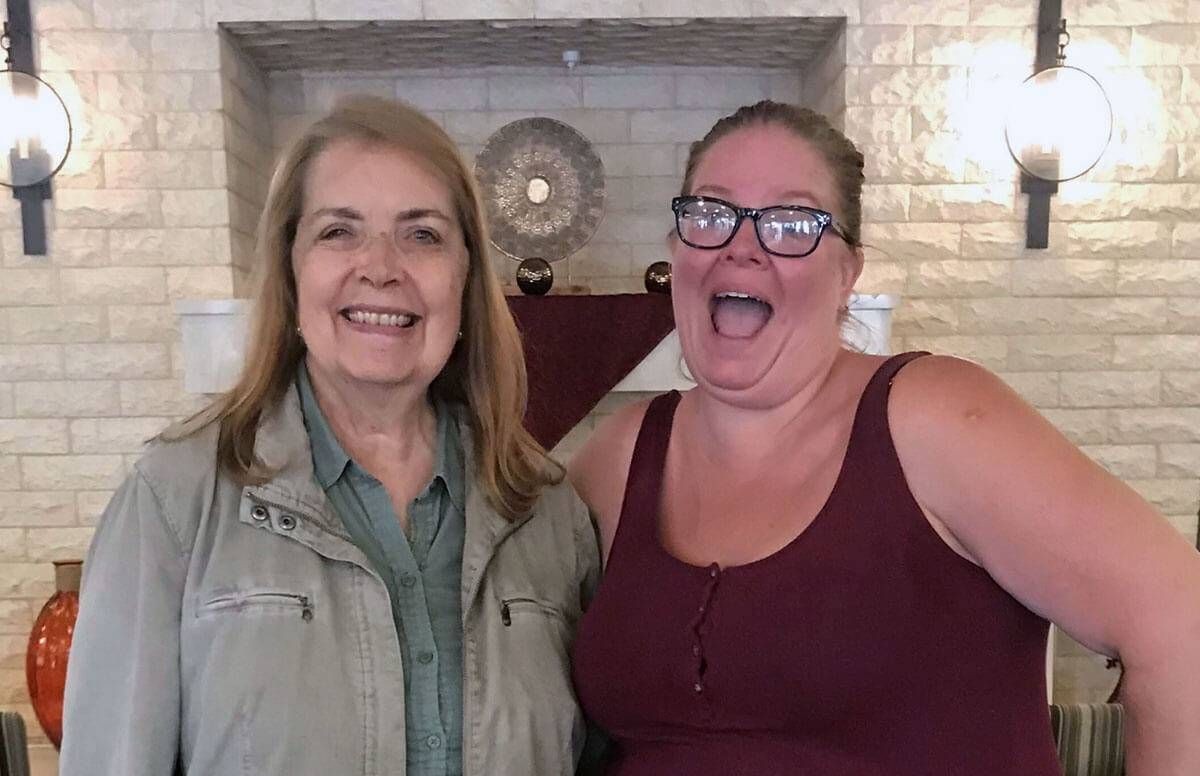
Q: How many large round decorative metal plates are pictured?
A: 1